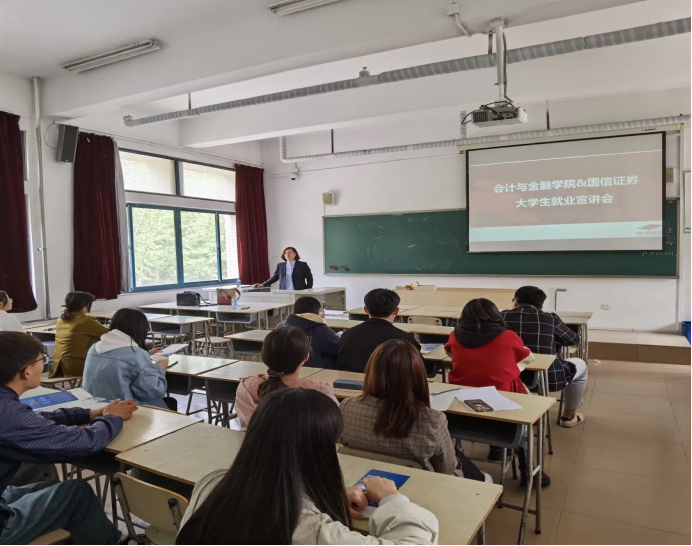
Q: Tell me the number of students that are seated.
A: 11